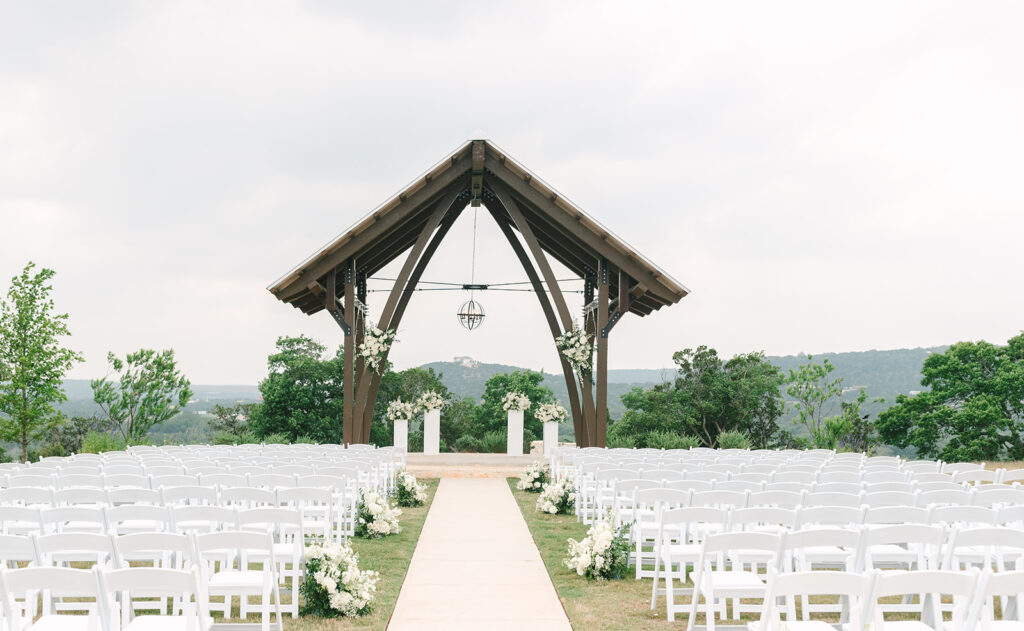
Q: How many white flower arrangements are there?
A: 12